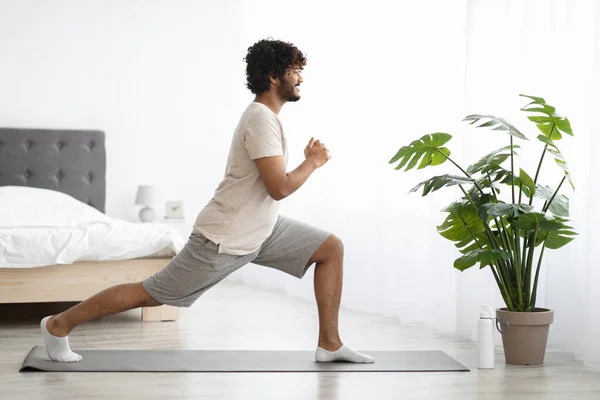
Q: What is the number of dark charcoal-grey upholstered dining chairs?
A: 0